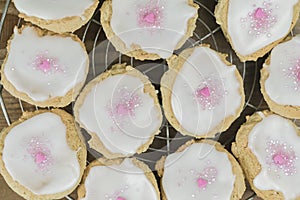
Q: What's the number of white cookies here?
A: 11